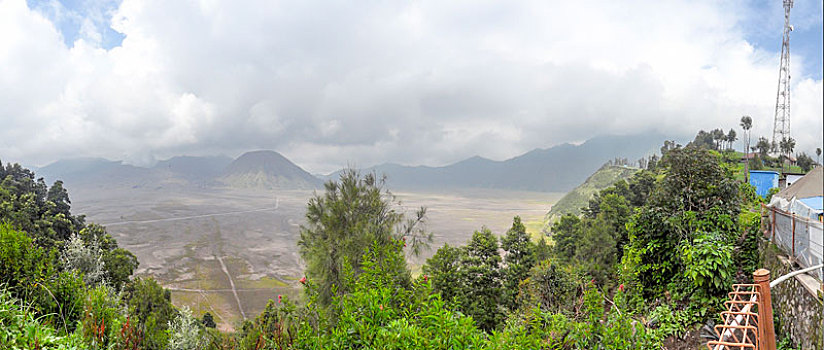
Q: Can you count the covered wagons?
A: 0